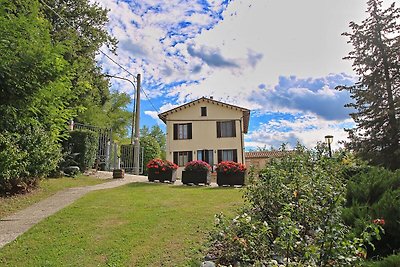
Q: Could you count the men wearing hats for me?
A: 0